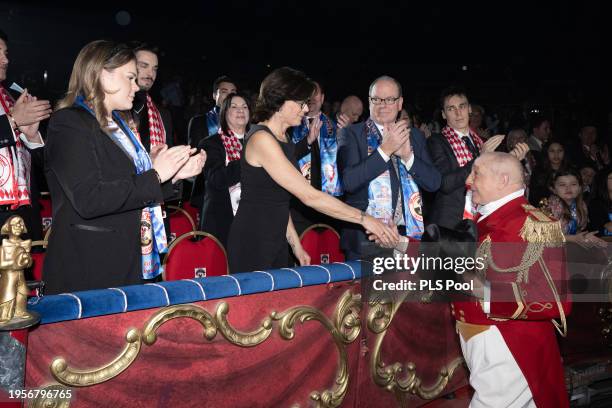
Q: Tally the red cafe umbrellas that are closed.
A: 0